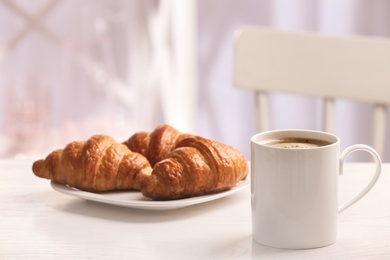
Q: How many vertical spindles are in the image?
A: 3